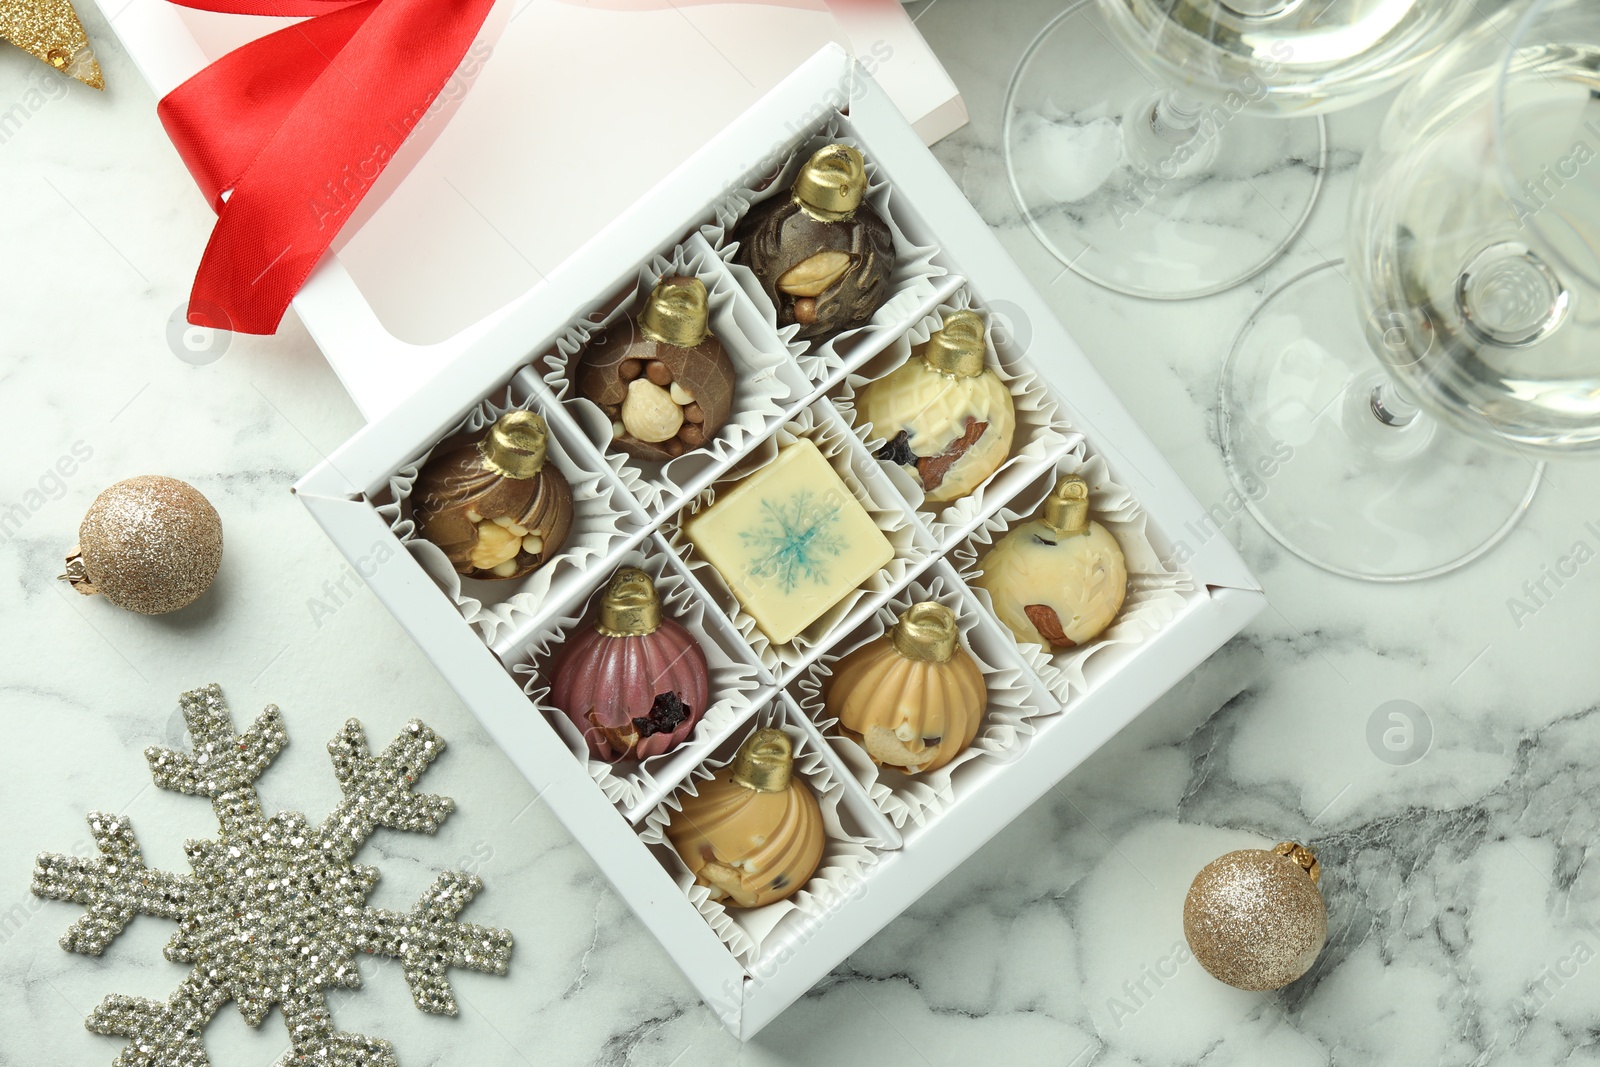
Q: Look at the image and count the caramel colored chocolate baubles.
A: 2